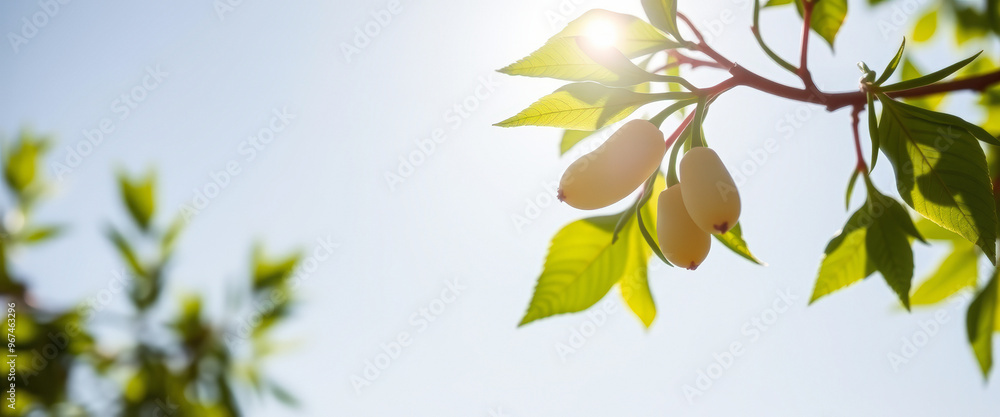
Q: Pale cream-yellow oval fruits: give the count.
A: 3